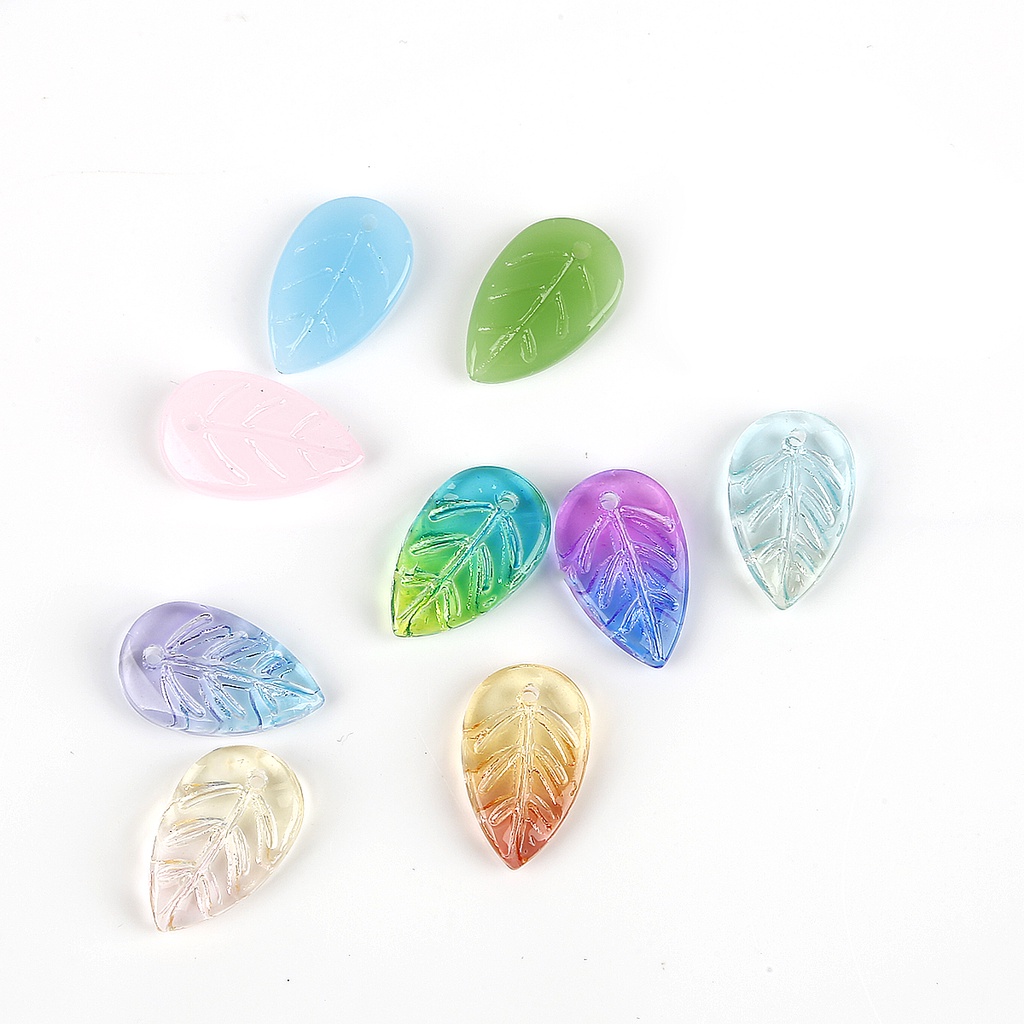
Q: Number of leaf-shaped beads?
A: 9